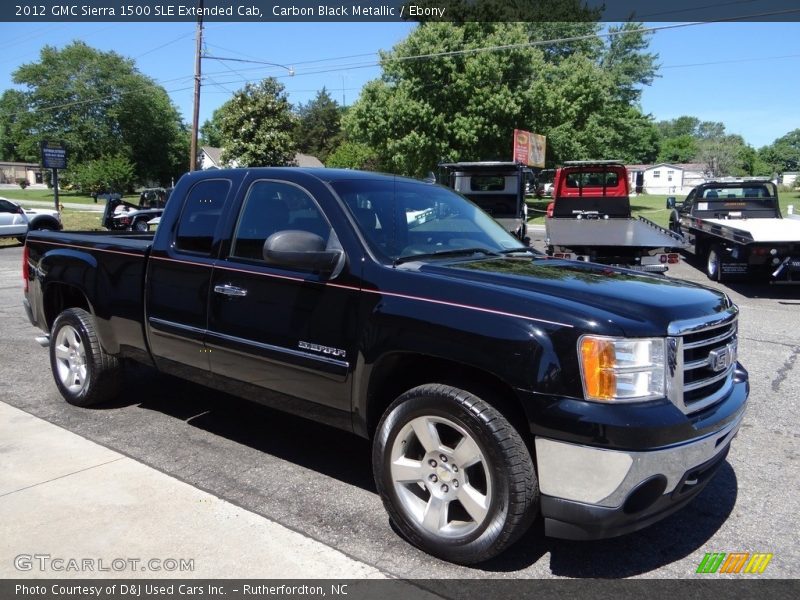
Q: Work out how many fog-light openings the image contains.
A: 1